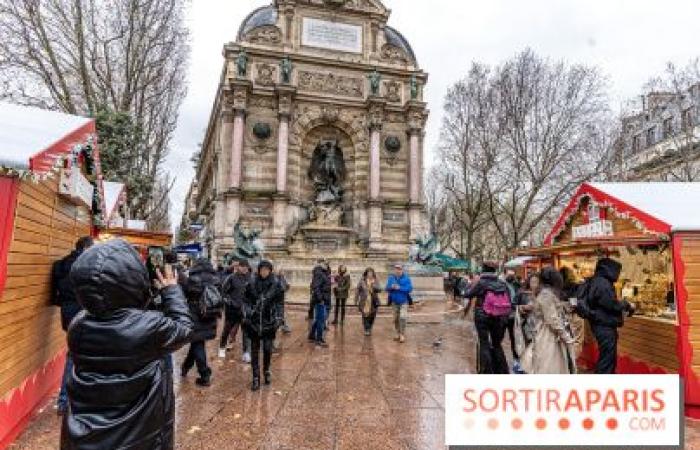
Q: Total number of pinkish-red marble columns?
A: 4